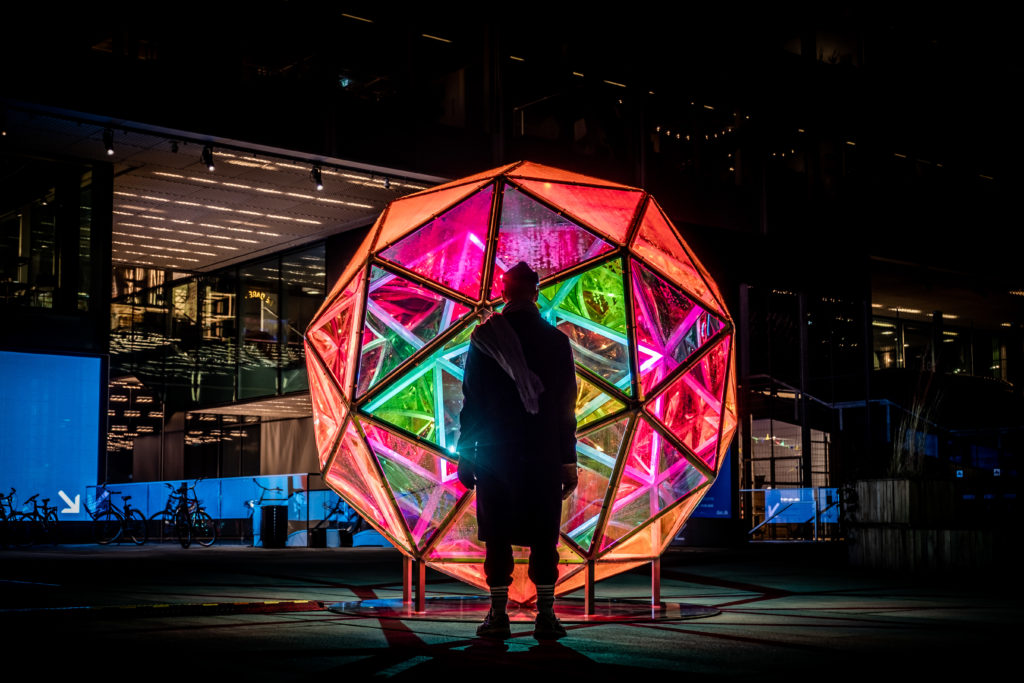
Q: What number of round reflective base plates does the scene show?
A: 1